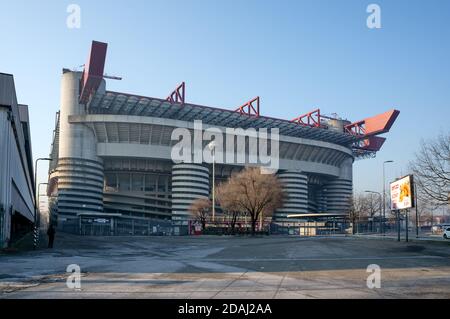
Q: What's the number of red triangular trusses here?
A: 3